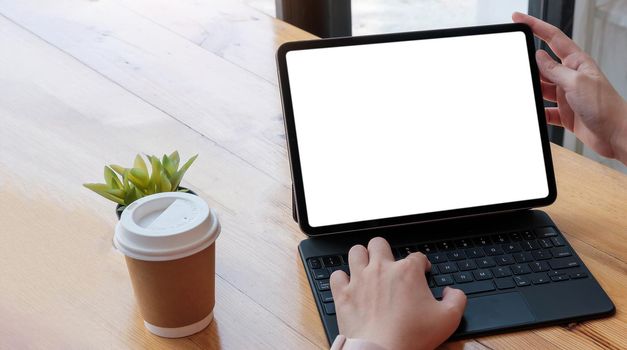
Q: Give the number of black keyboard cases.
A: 1